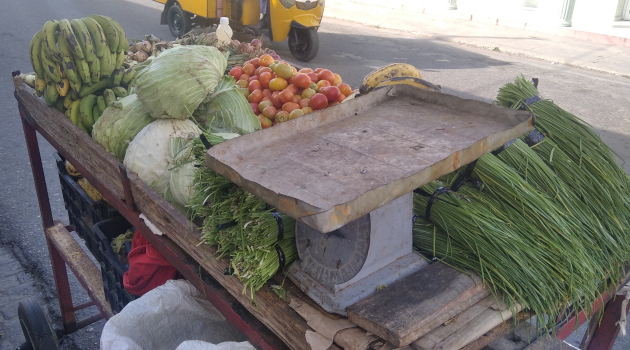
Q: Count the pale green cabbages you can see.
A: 5